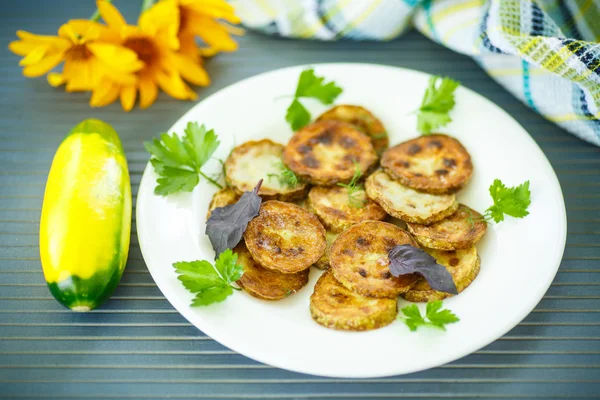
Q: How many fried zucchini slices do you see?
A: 14